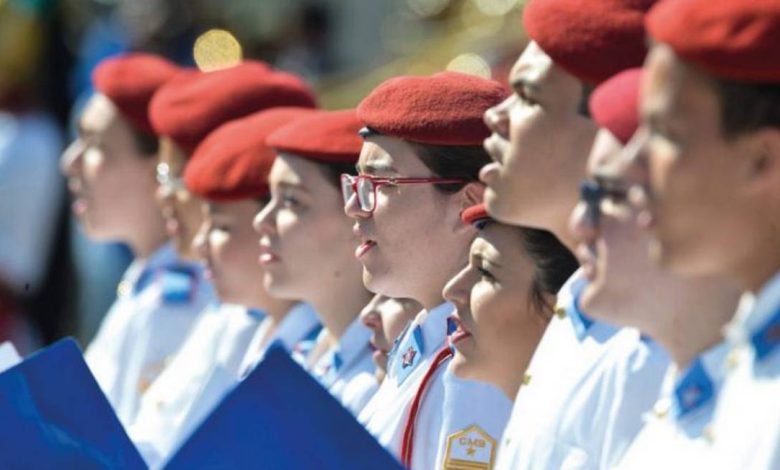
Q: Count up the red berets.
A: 9